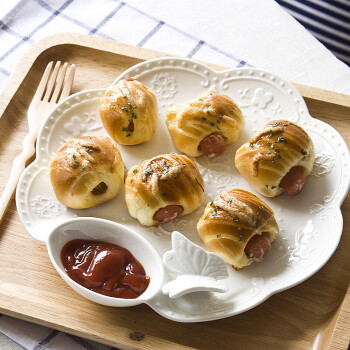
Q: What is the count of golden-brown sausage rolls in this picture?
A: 6